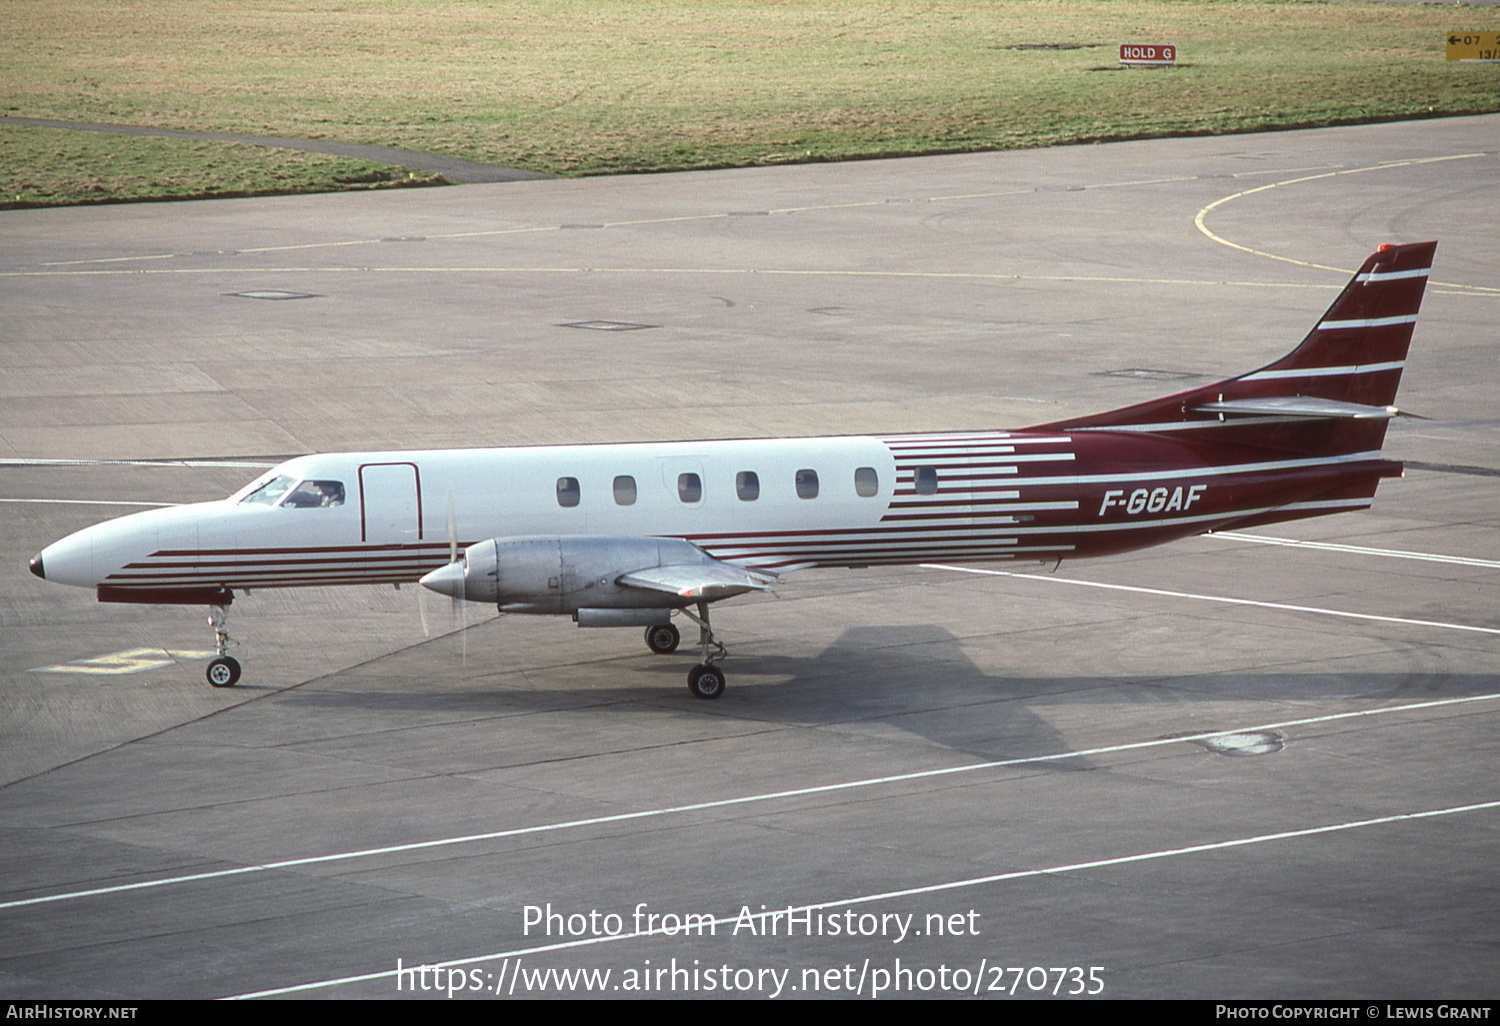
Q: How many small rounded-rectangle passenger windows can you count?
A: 7